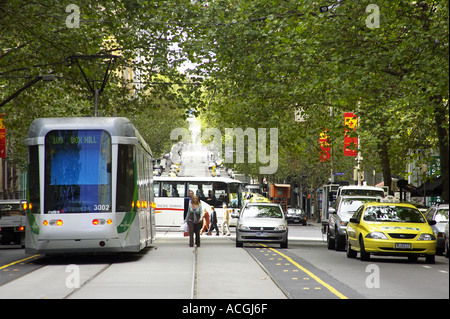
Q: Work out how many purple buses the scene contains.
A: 0